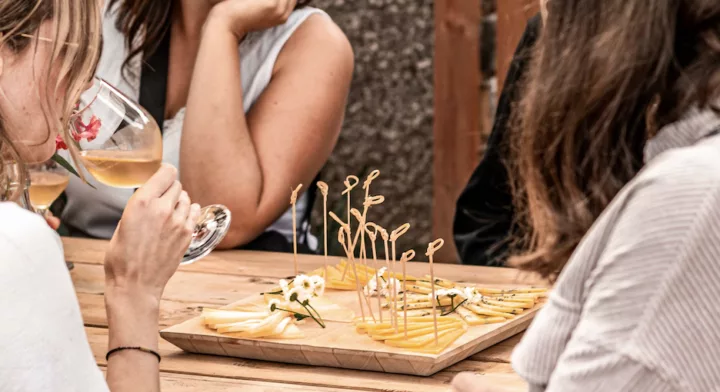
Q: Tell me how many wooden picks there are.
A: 13